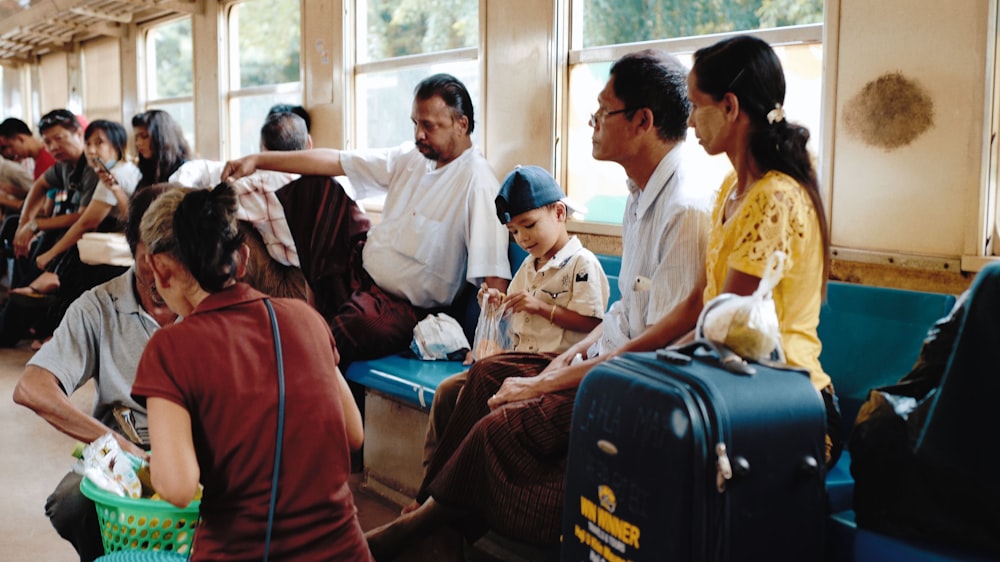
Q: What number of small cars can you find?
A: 0